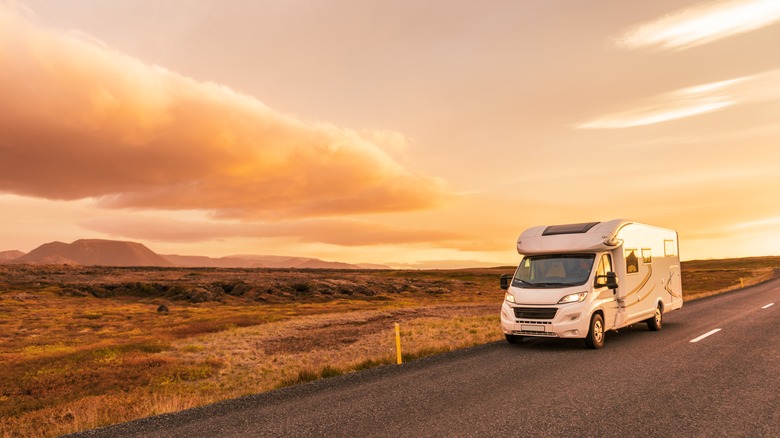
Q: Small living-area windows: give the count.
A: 3